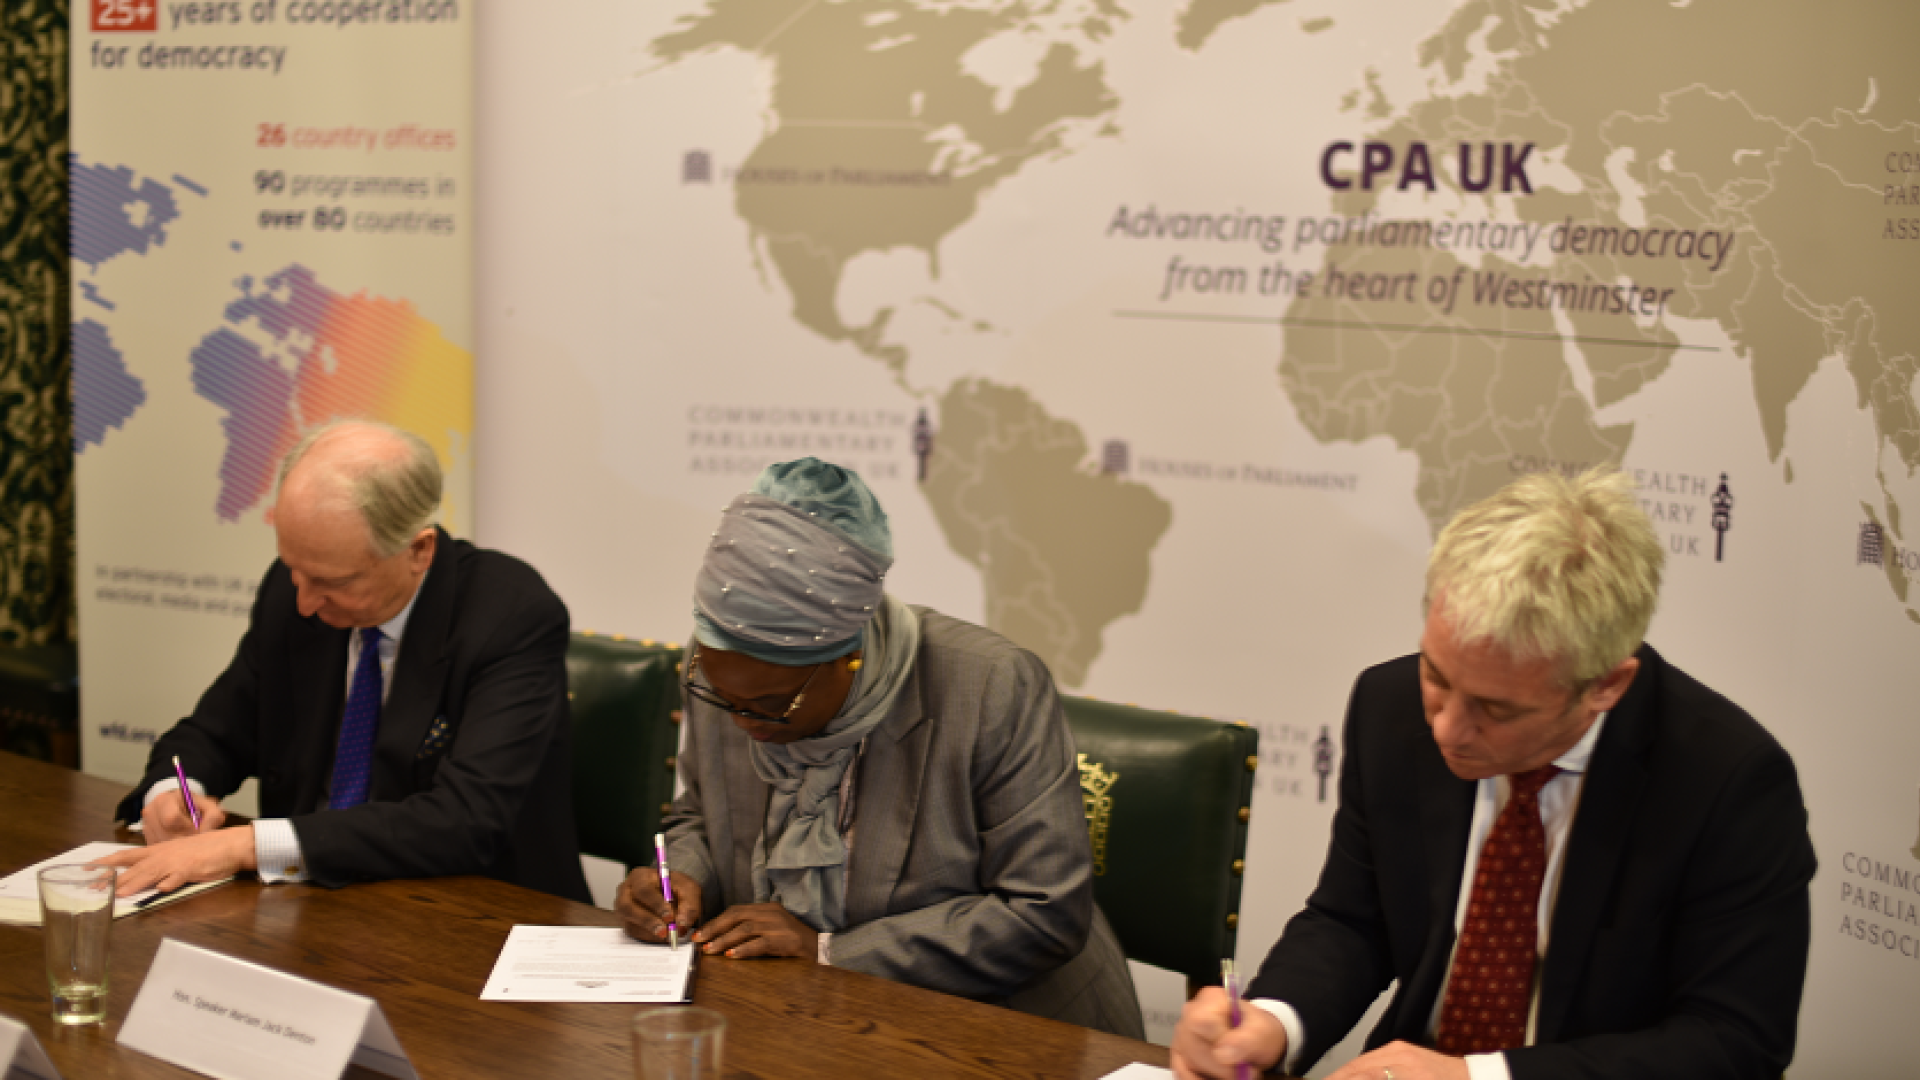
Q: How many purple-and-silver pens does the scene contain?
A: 3